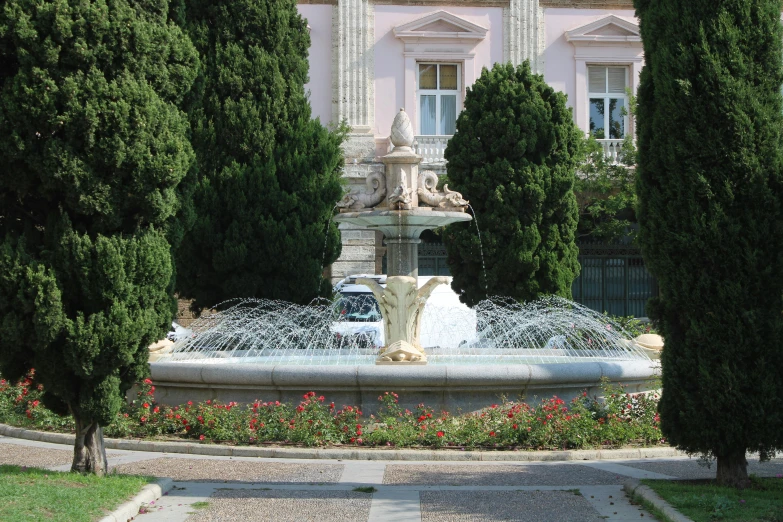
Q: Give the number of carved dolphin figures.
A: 3